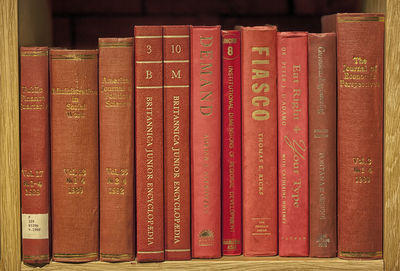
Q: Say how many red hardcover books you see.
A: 11